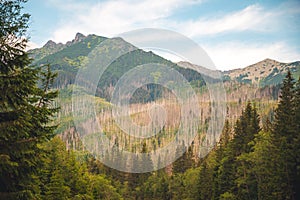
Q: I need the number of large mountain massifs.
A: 2